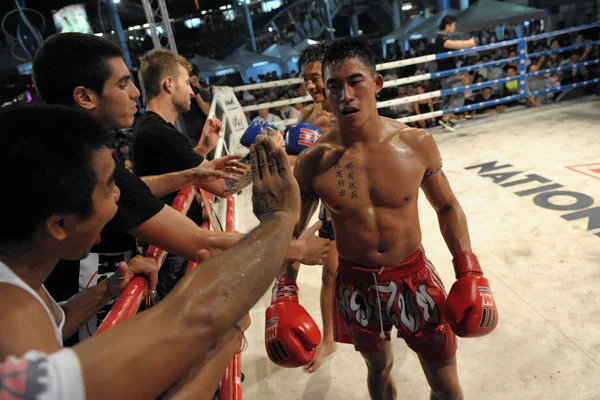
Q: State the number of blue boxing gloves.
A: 2